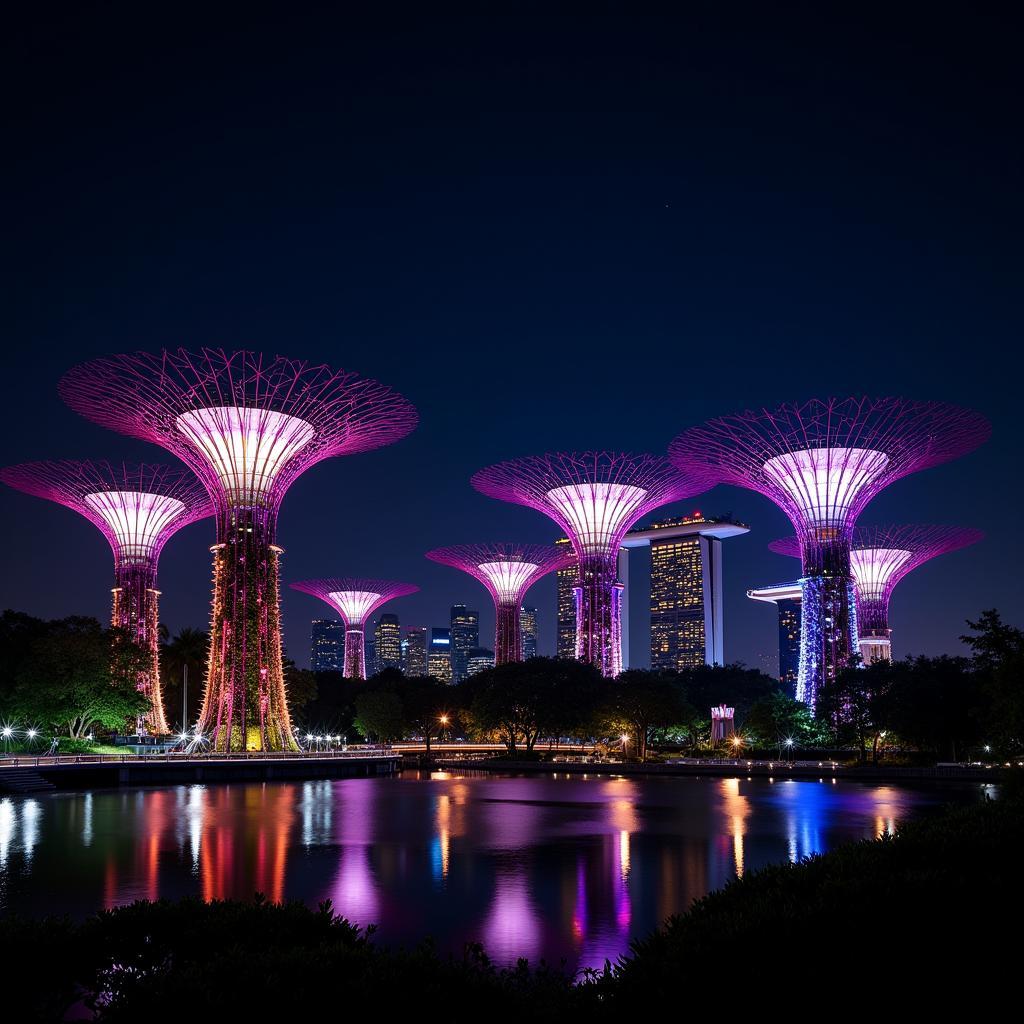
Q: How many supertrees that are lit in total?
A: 7